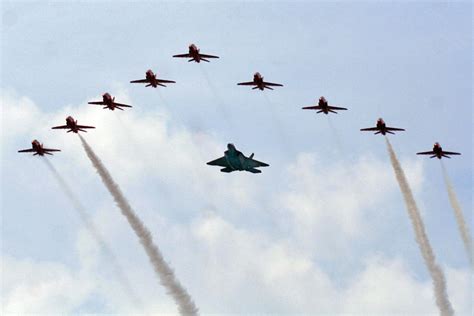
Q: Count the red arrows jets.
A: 9